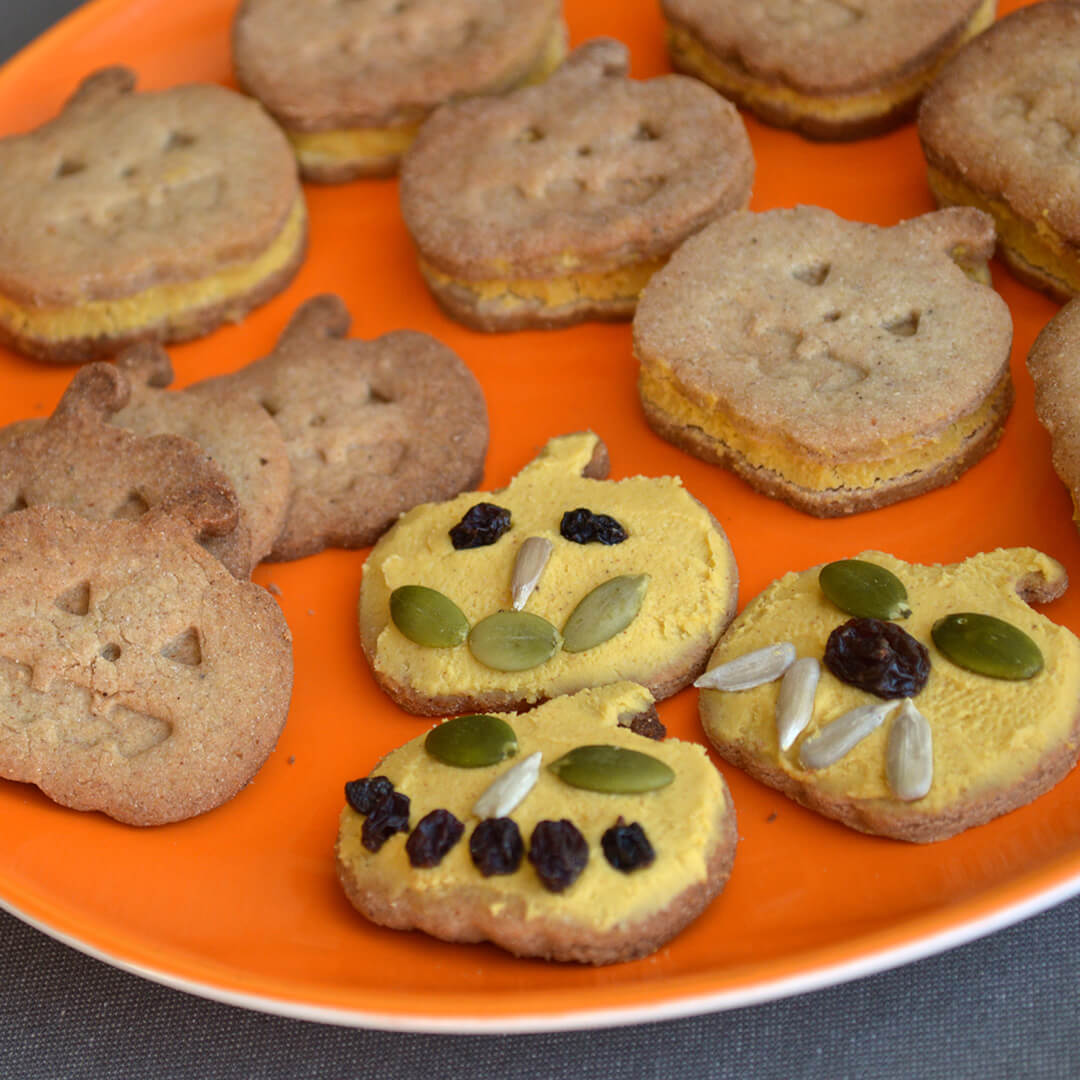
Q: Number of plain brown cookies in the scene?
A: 4